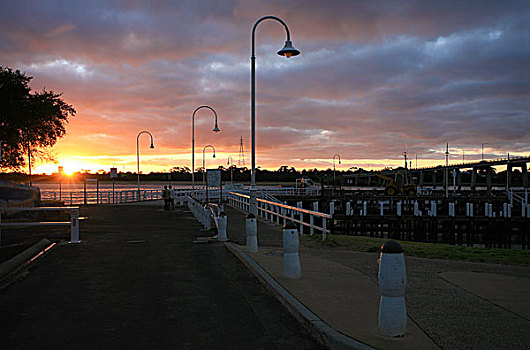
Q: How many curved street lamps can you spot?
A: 6